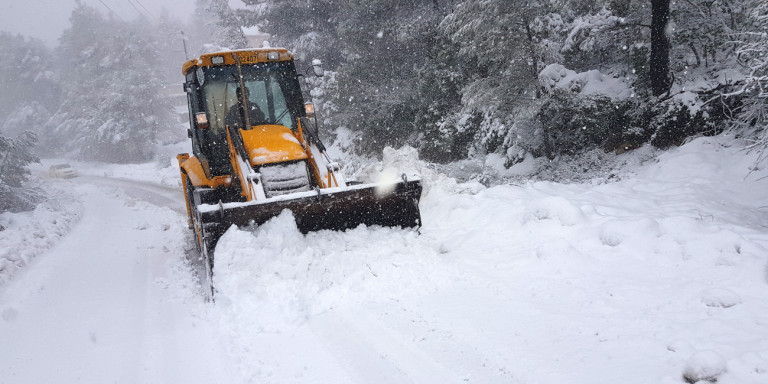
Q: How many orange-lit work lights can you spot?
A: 2